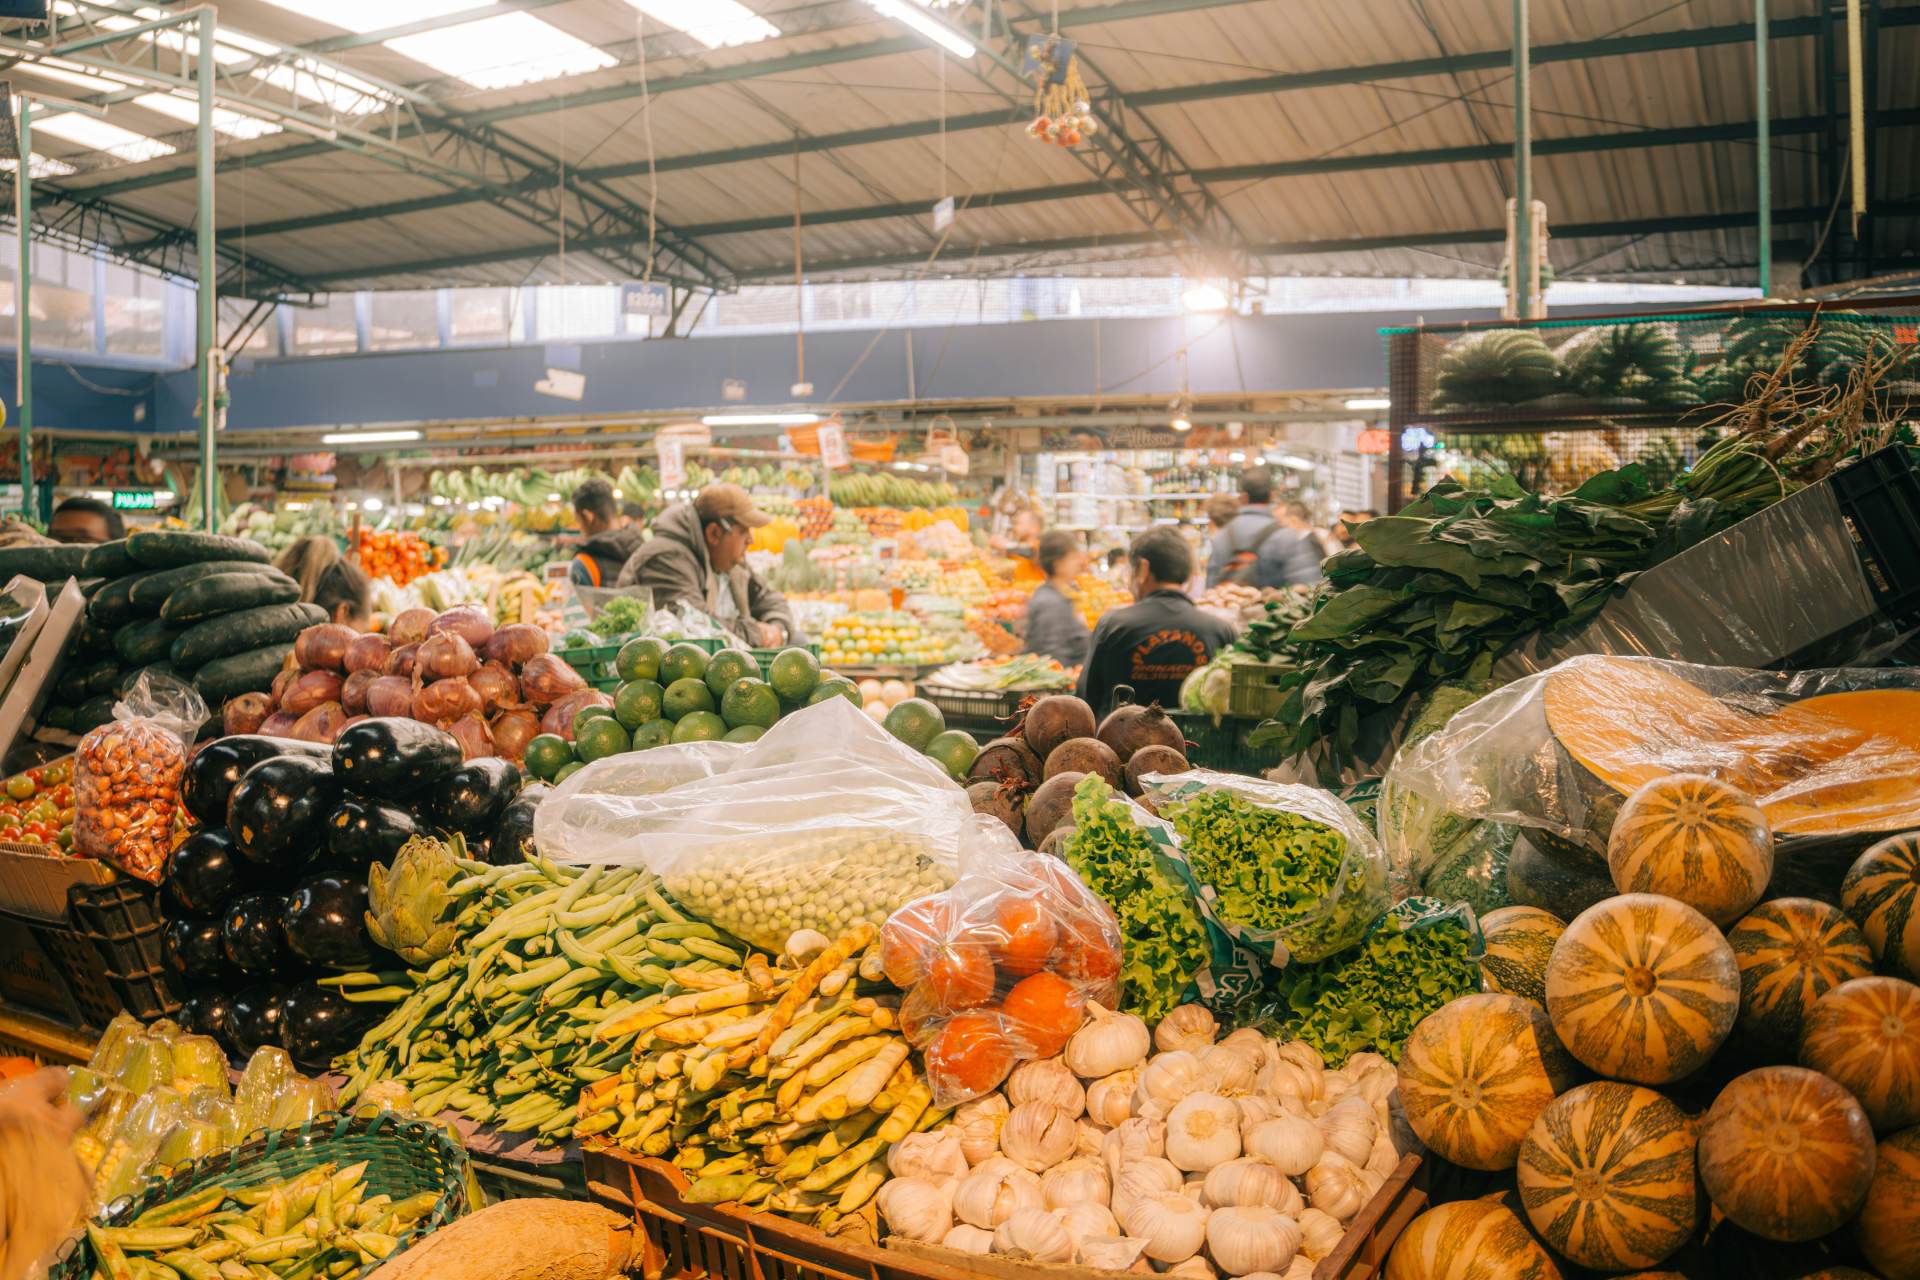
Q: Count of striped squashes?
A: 11